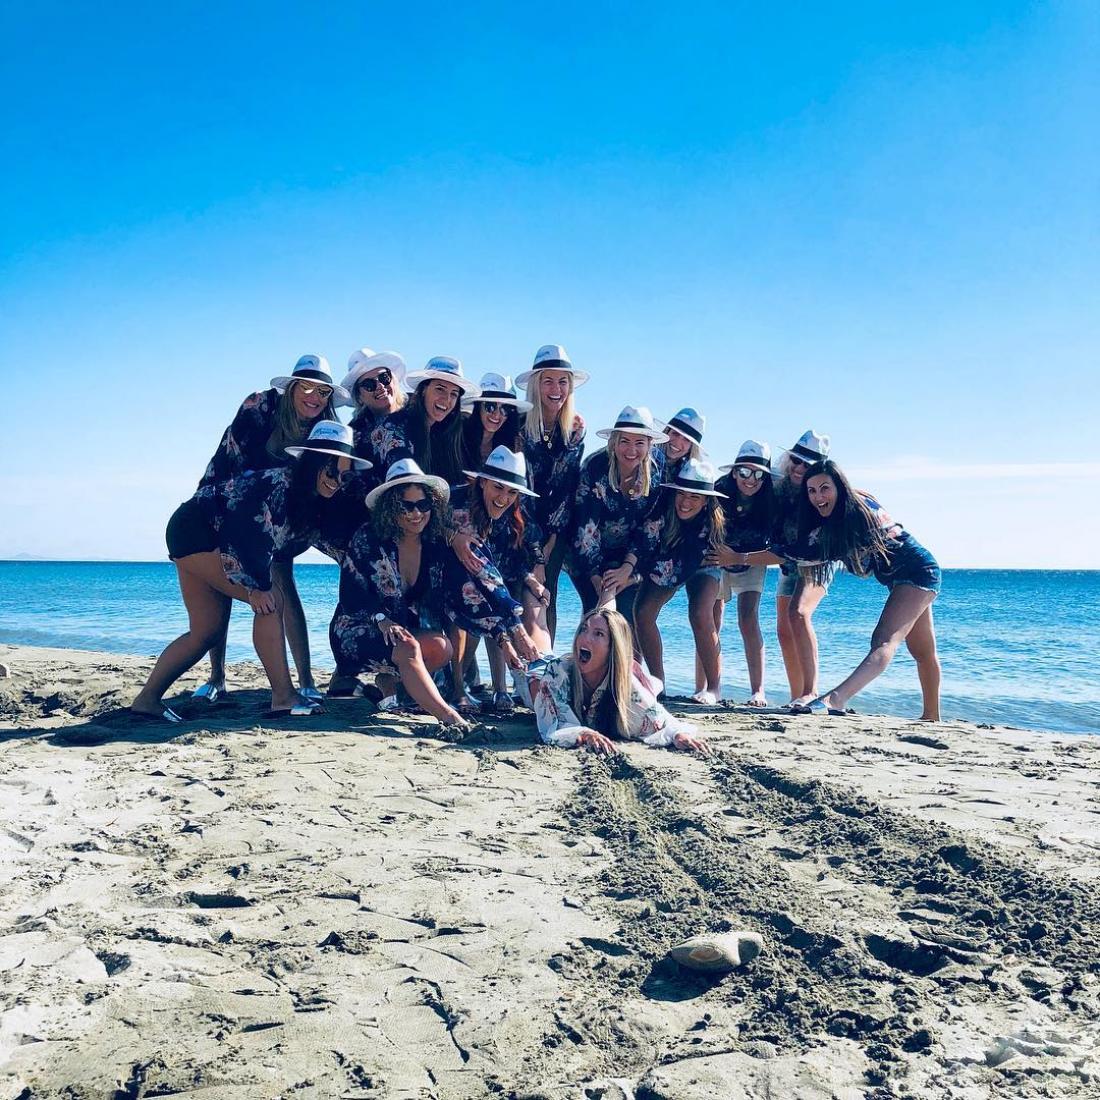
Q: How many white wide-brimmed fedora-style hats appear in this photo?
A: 13